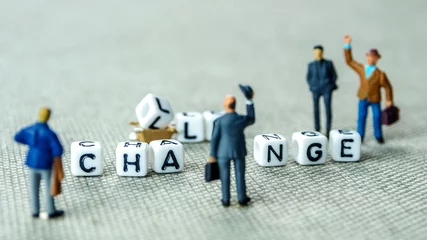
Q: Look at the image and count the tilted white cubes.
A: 1